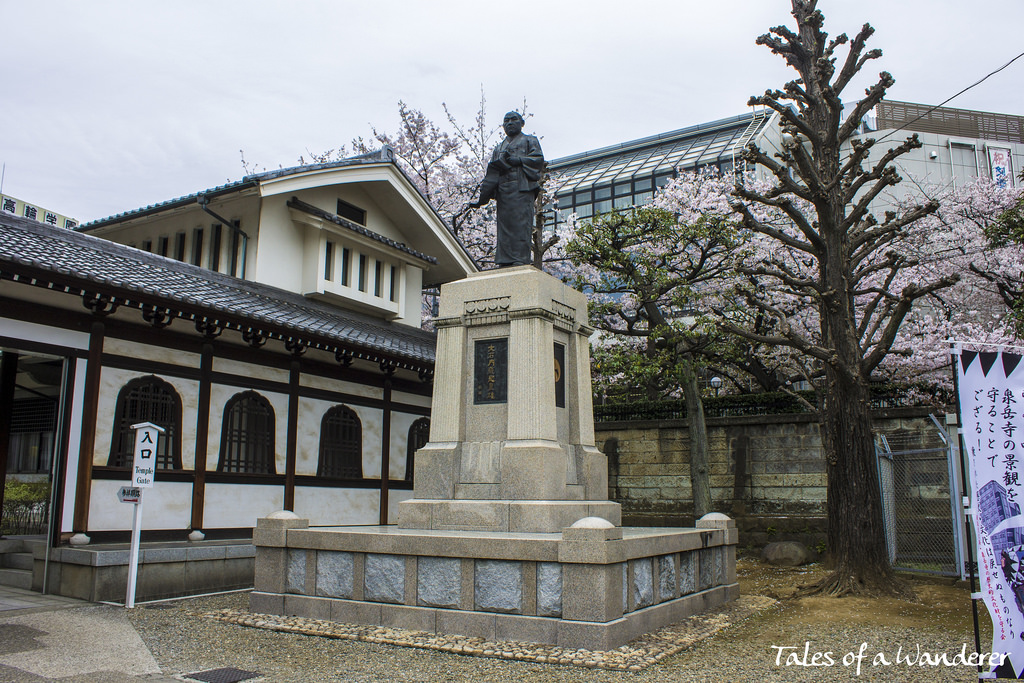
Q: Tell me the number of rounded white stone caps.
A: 3